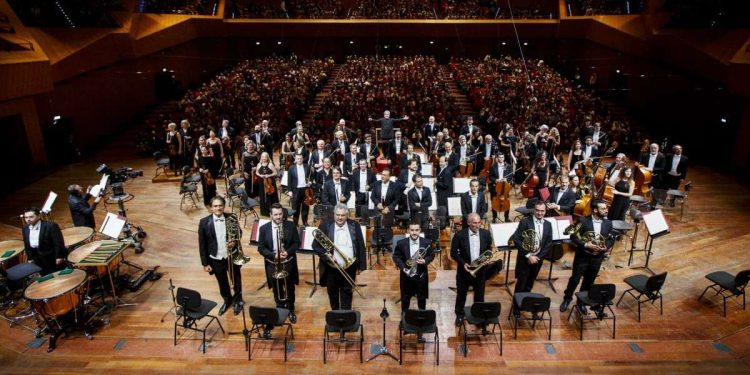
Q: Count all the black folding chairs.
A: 9